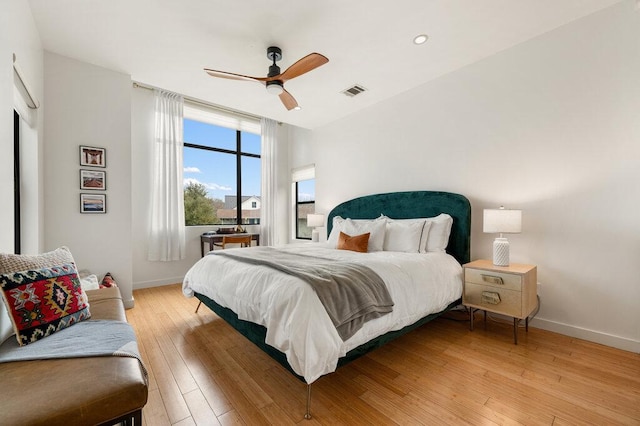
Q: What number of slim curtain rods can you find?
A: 1